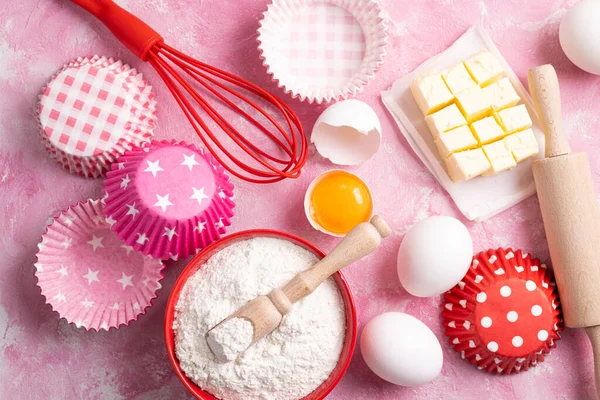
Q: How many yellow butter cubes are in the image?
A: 12